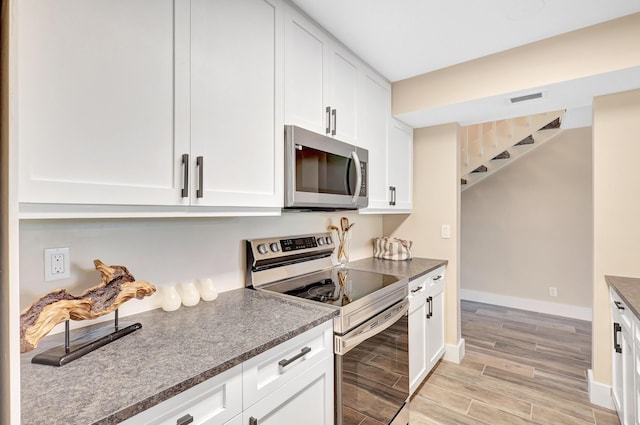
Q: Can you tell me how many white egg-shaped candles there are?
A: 3